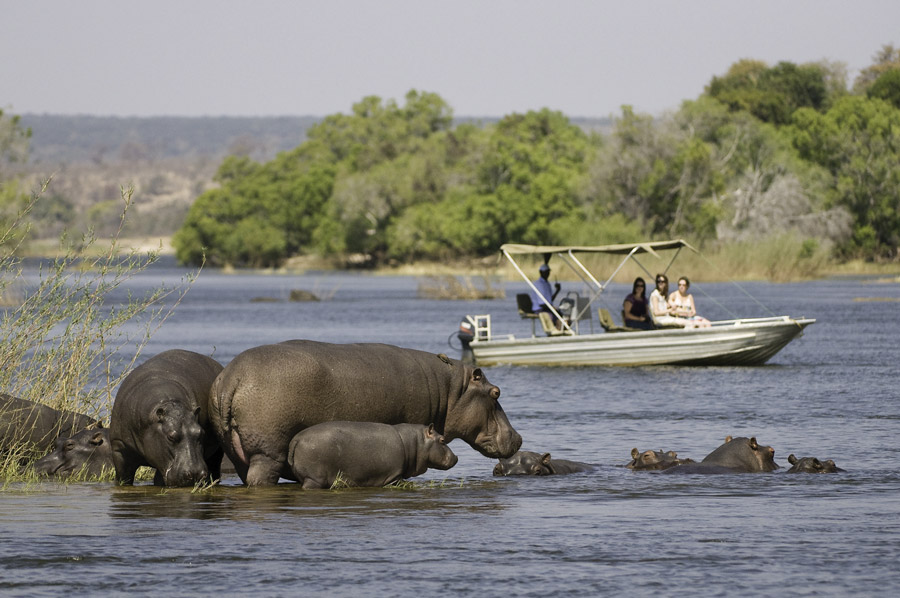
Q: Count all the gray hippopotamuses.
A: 9